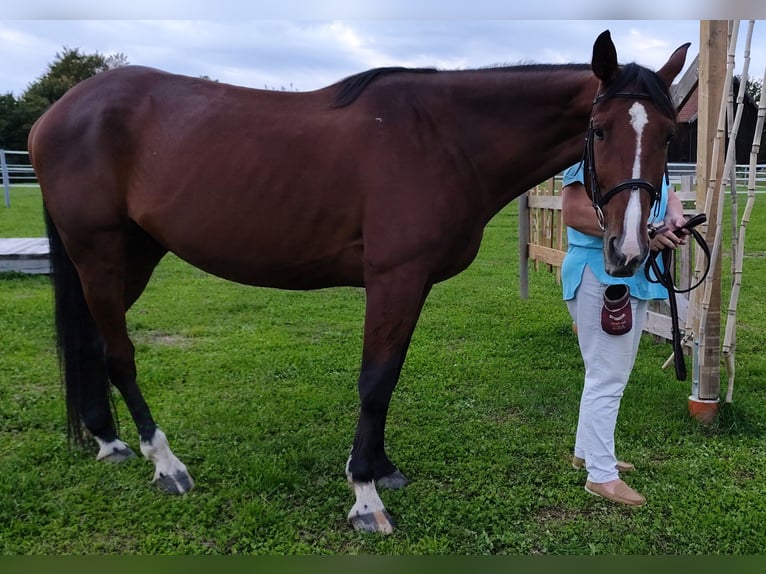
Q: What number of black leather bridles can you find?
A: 1